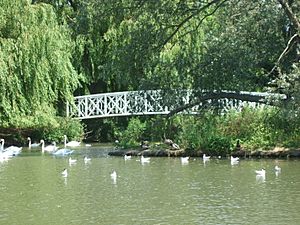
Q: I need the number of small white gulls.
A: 11